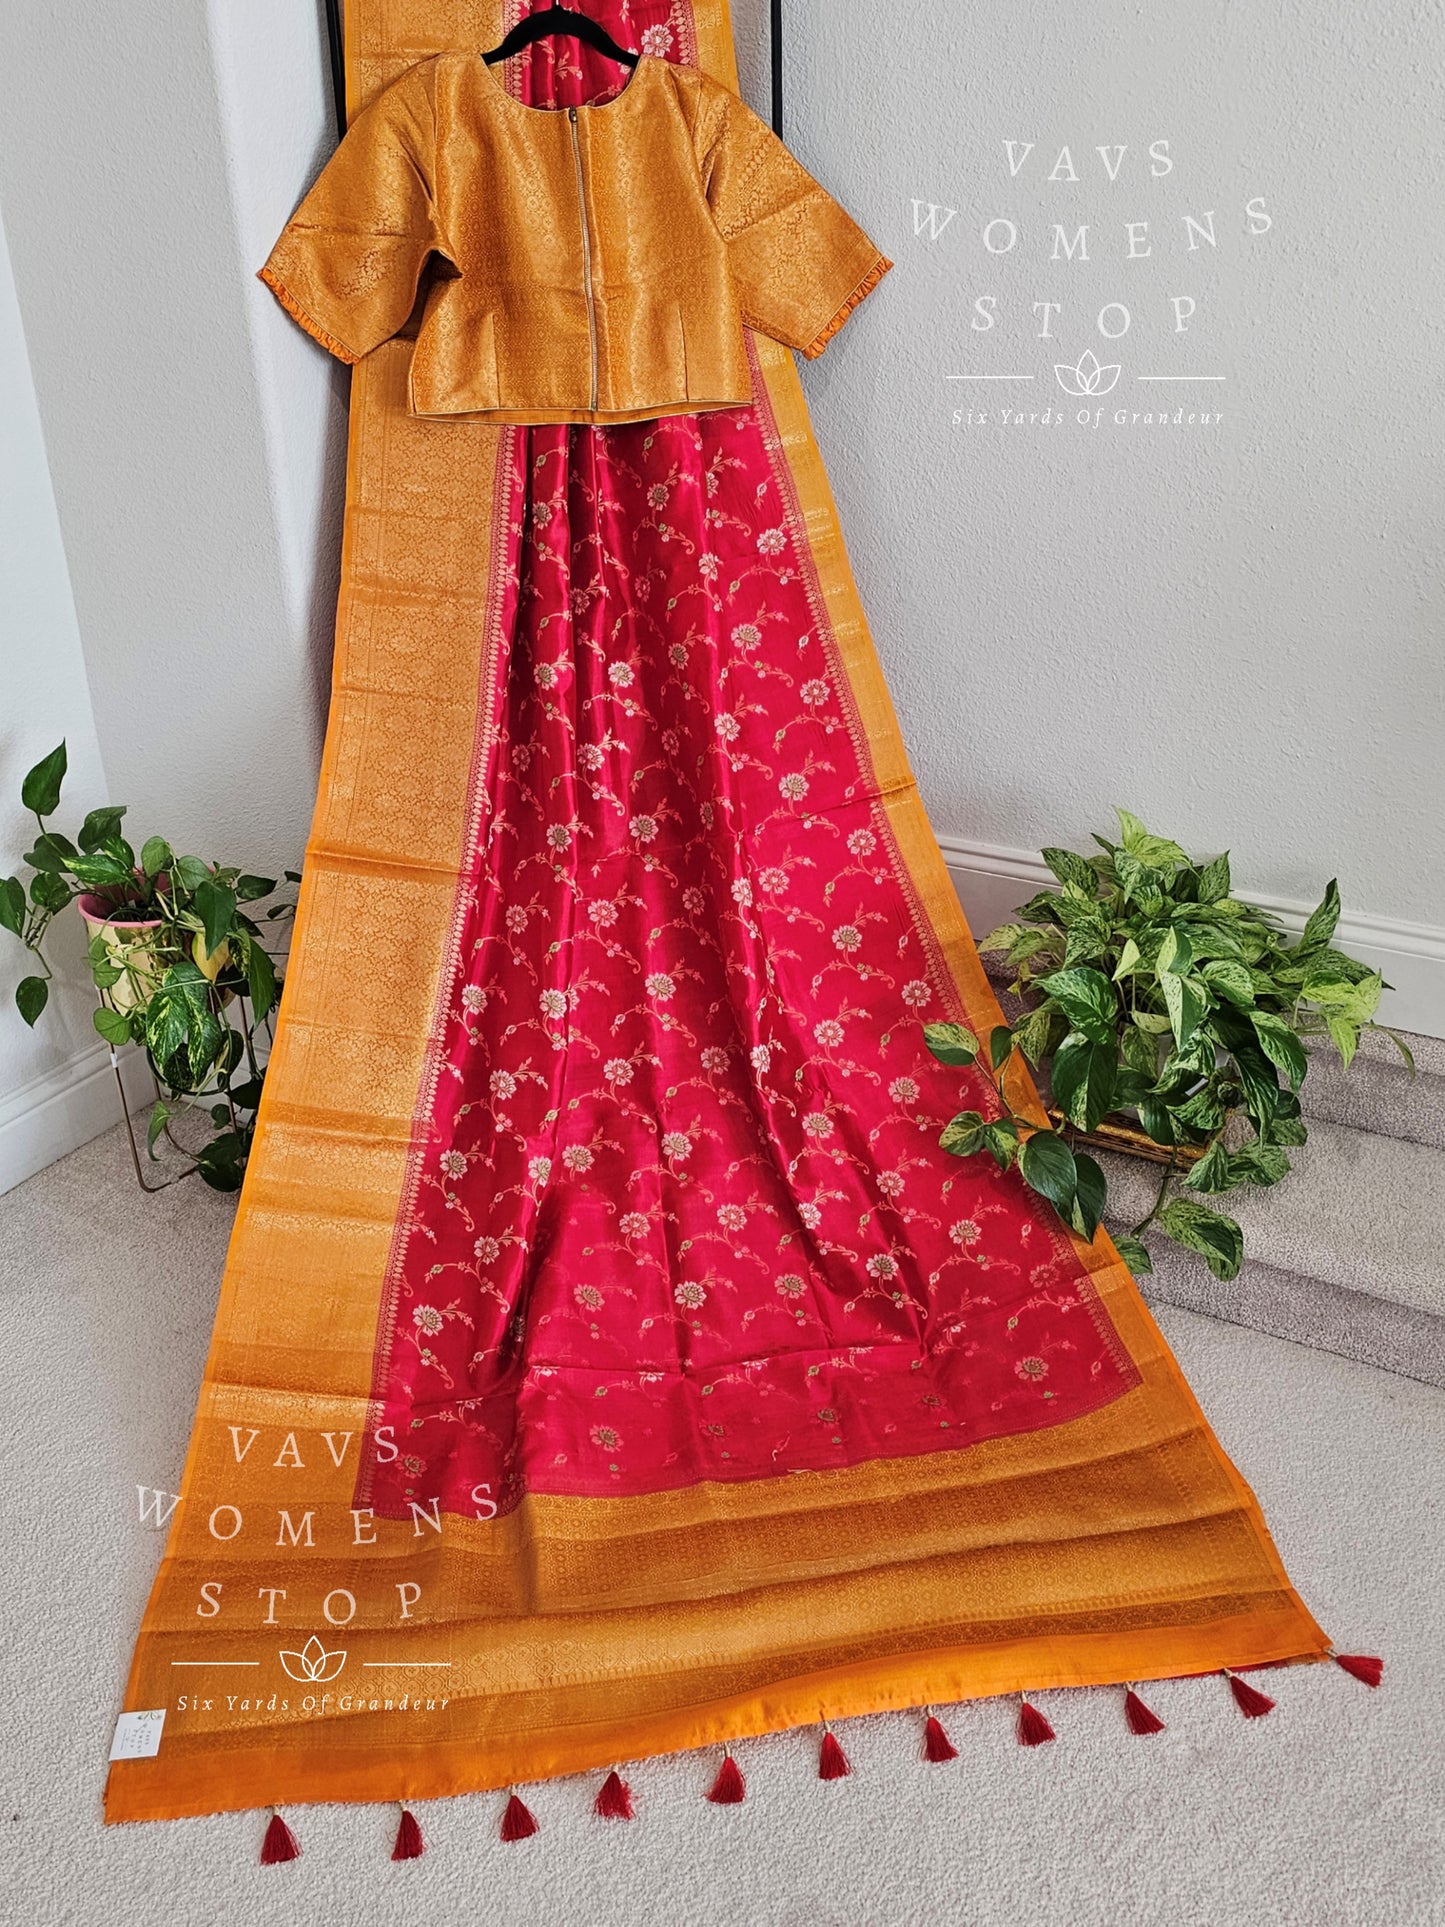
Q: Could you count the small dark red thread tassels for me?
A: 11